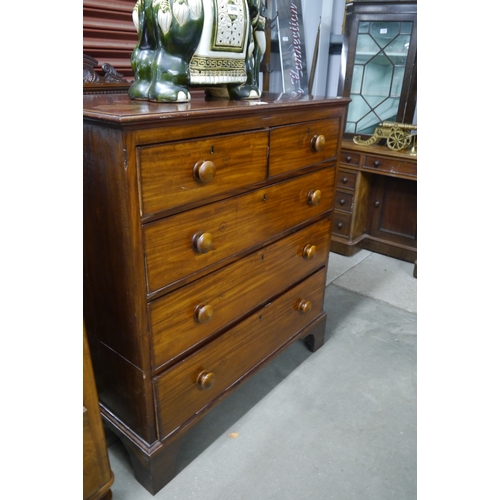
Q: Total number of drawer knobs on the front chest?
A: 8